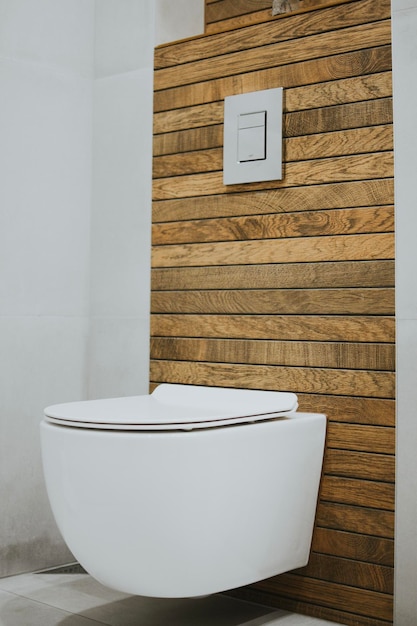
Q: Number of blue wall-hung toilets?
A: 0